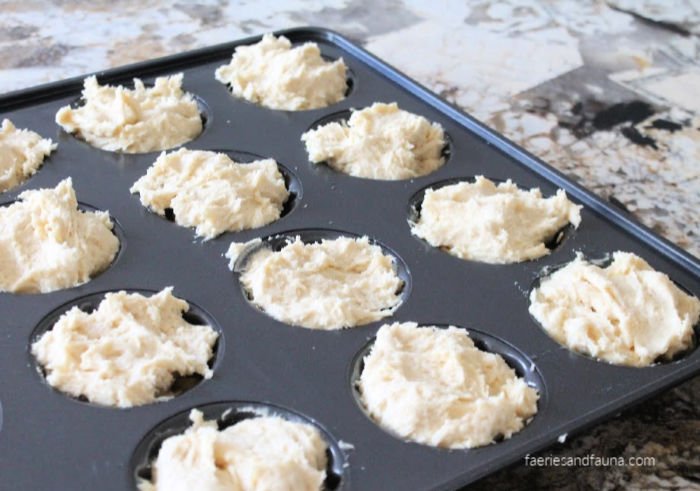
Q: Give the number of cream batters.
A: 12